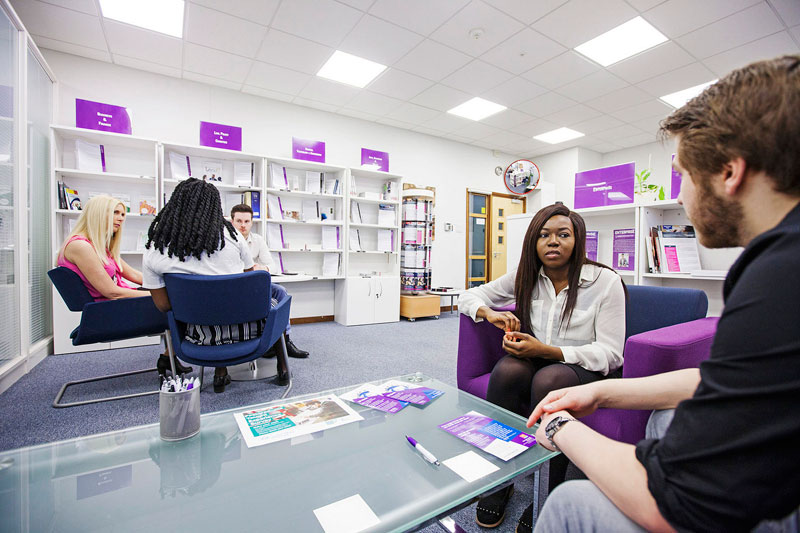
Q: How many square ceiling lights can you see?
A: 6